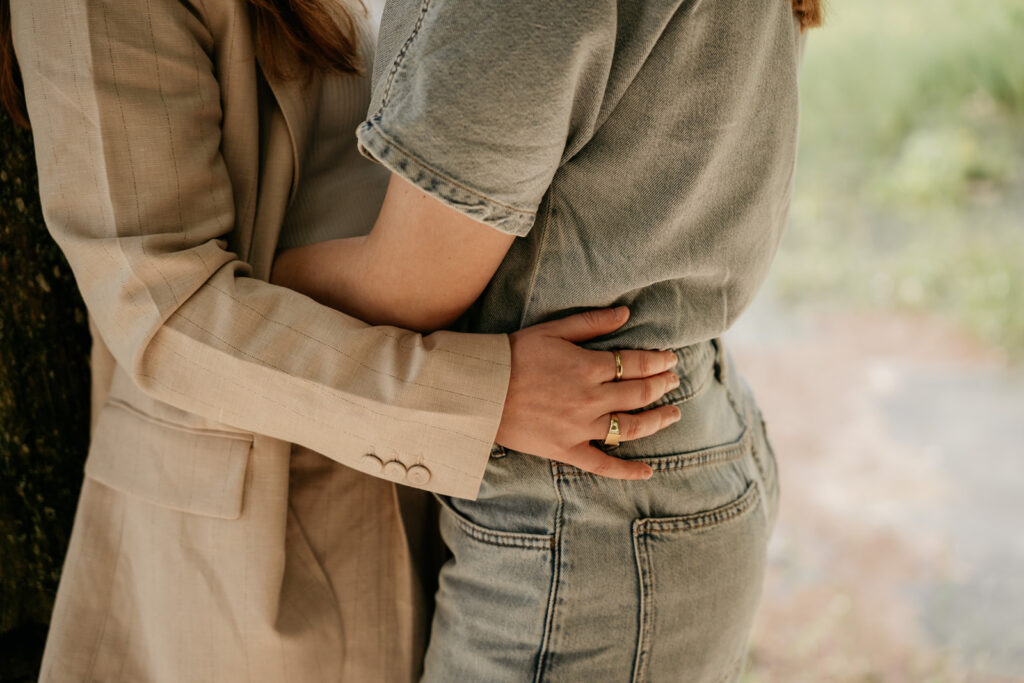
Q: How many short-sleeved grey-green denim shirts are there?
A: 1